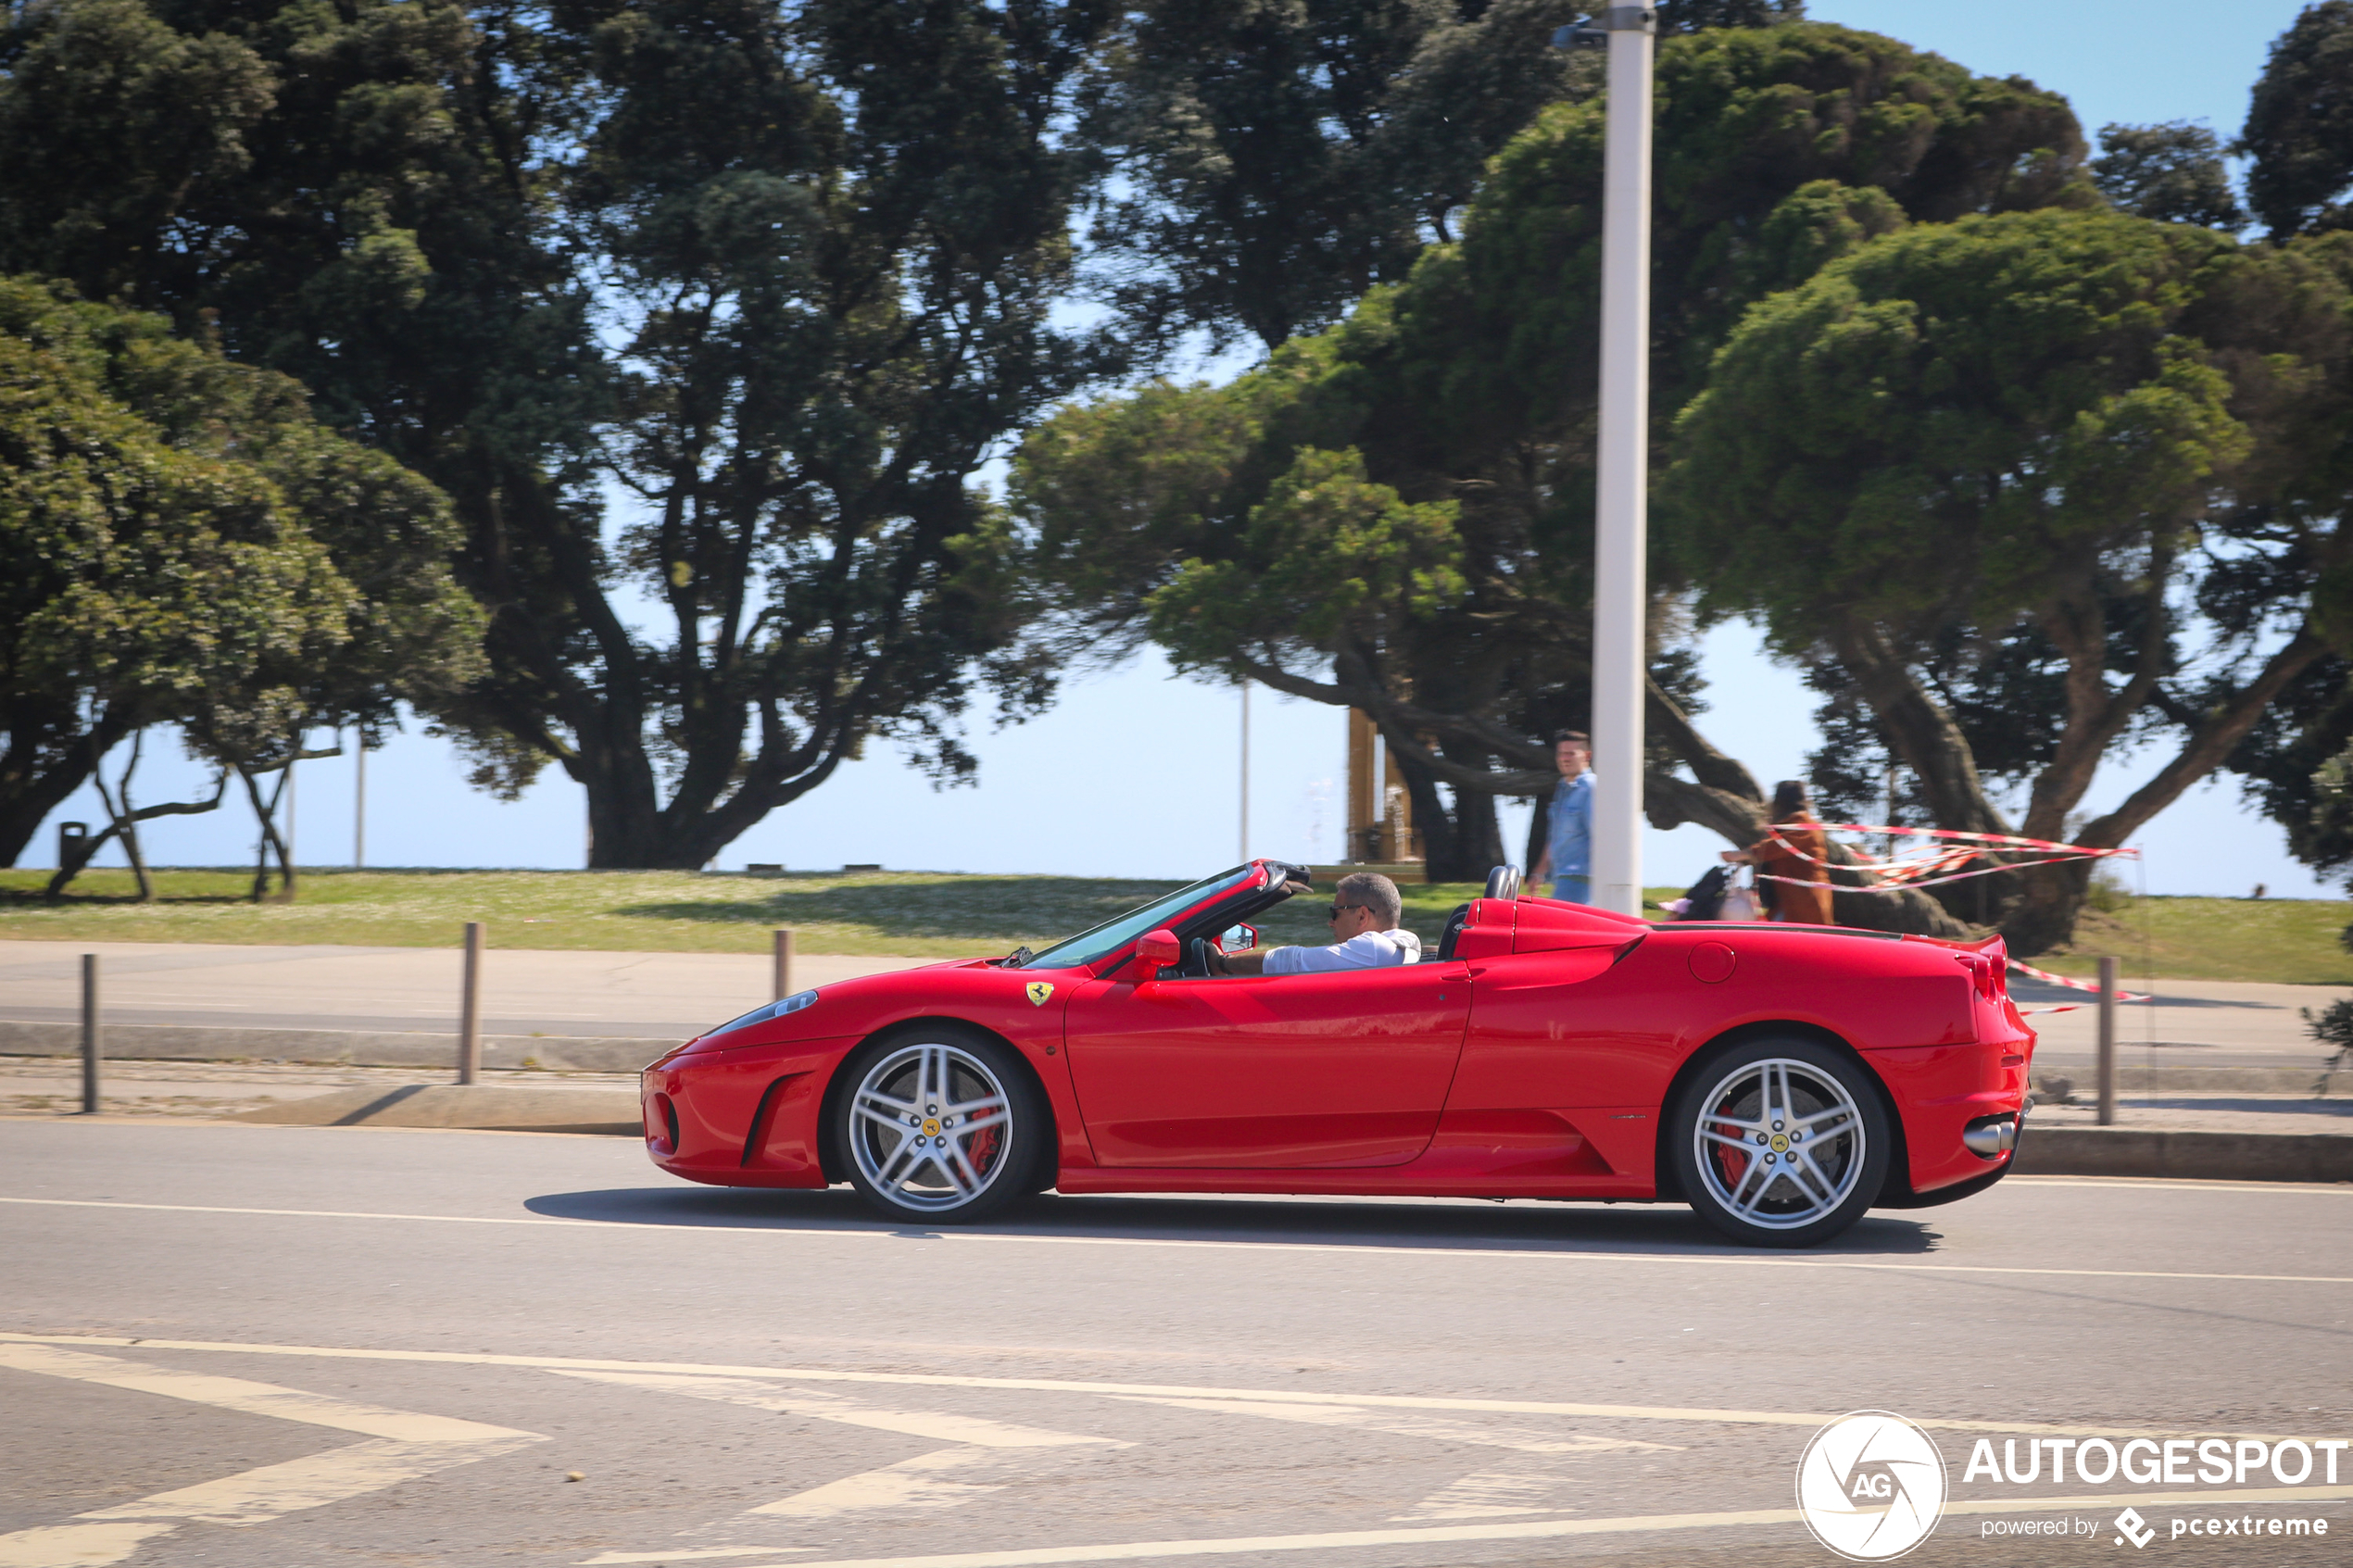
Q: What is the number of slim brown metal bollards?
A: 4